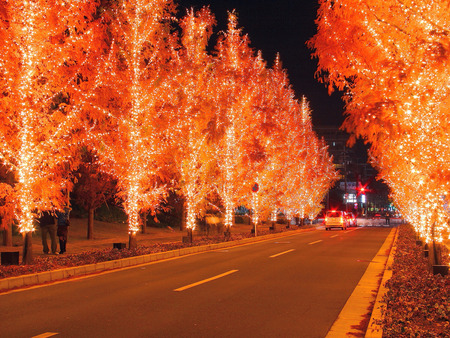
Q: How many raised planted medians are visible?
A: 2